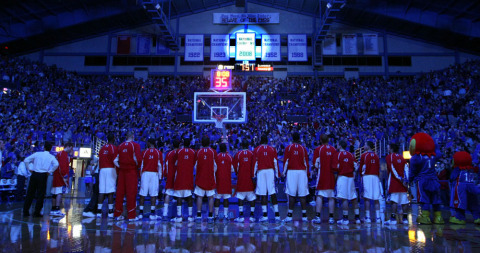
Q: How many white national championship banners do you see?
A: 5